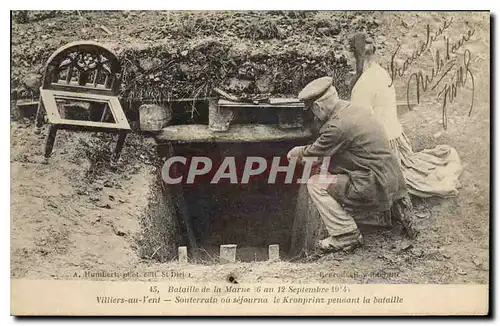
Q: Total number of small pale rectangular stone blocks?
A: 3